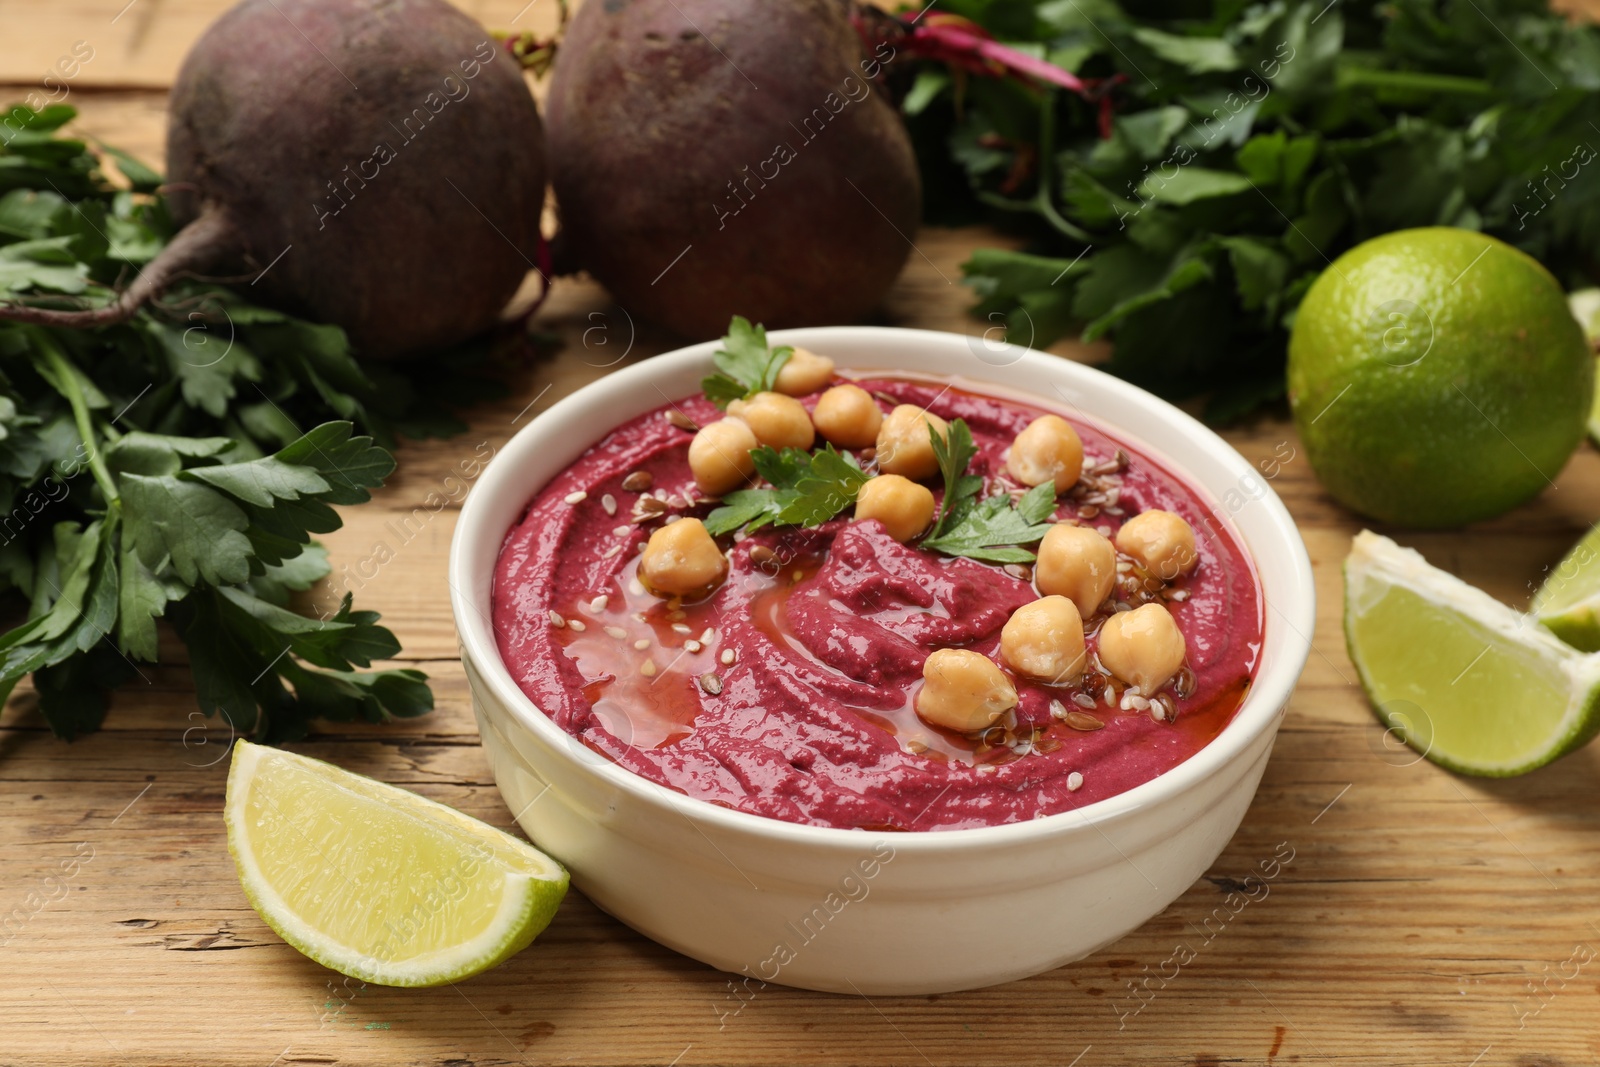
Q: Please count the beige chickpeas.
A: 13